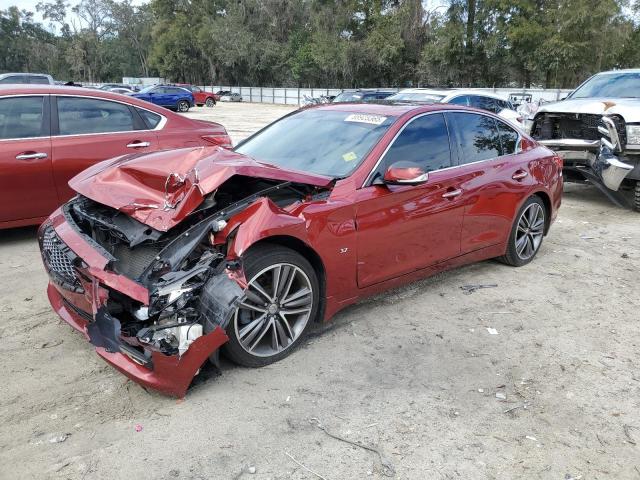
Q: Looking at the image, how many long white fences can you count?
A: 1